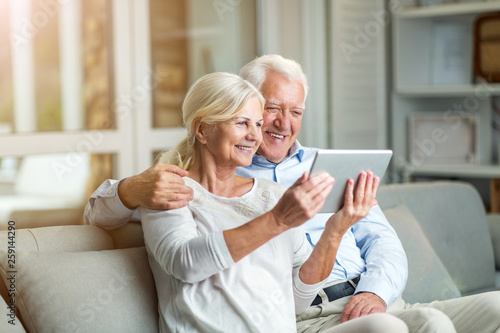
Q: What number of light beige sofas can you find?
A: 1